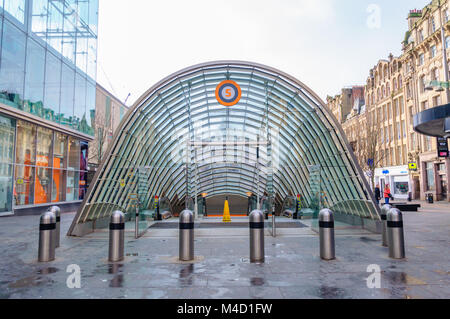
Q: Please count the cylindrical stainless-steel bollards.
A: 8